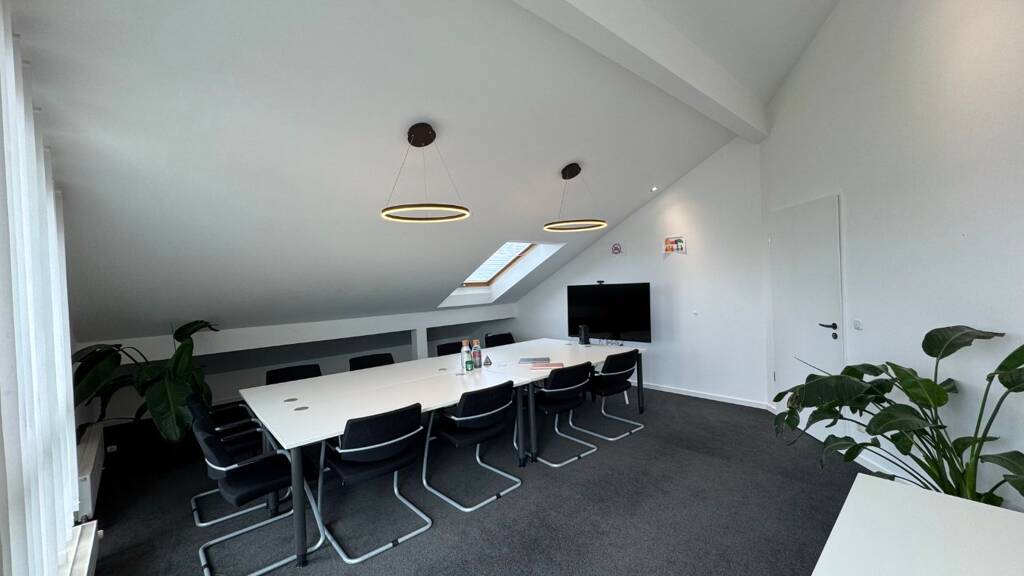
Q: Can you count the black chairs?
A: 10